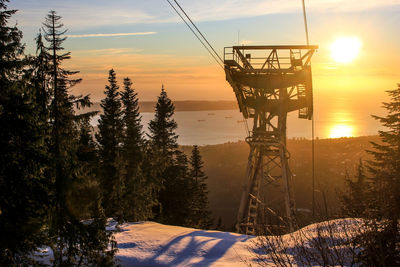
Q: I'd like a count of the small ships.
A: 4